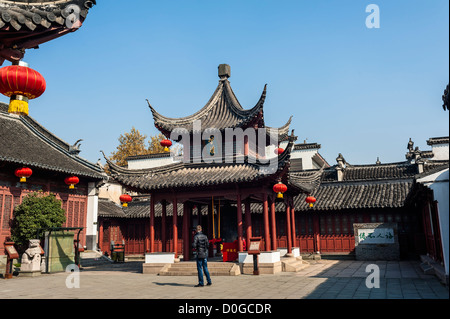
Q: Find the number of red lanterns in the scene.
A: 8